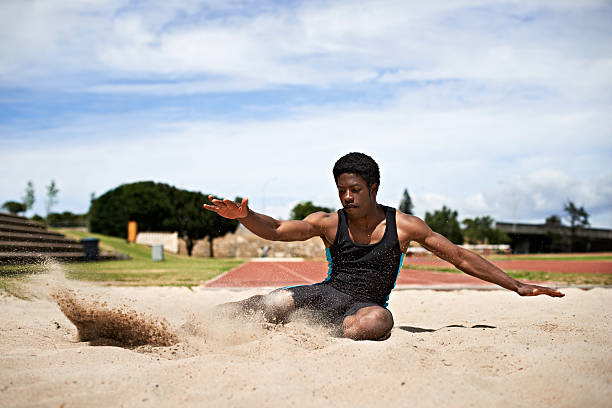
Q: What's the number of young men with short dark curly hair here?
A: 1